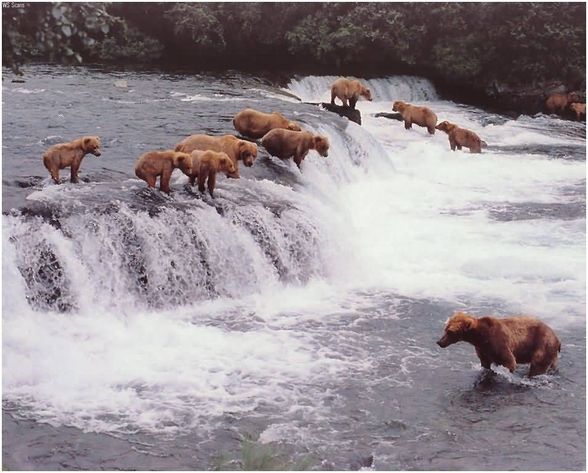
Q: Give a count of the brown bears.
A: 12